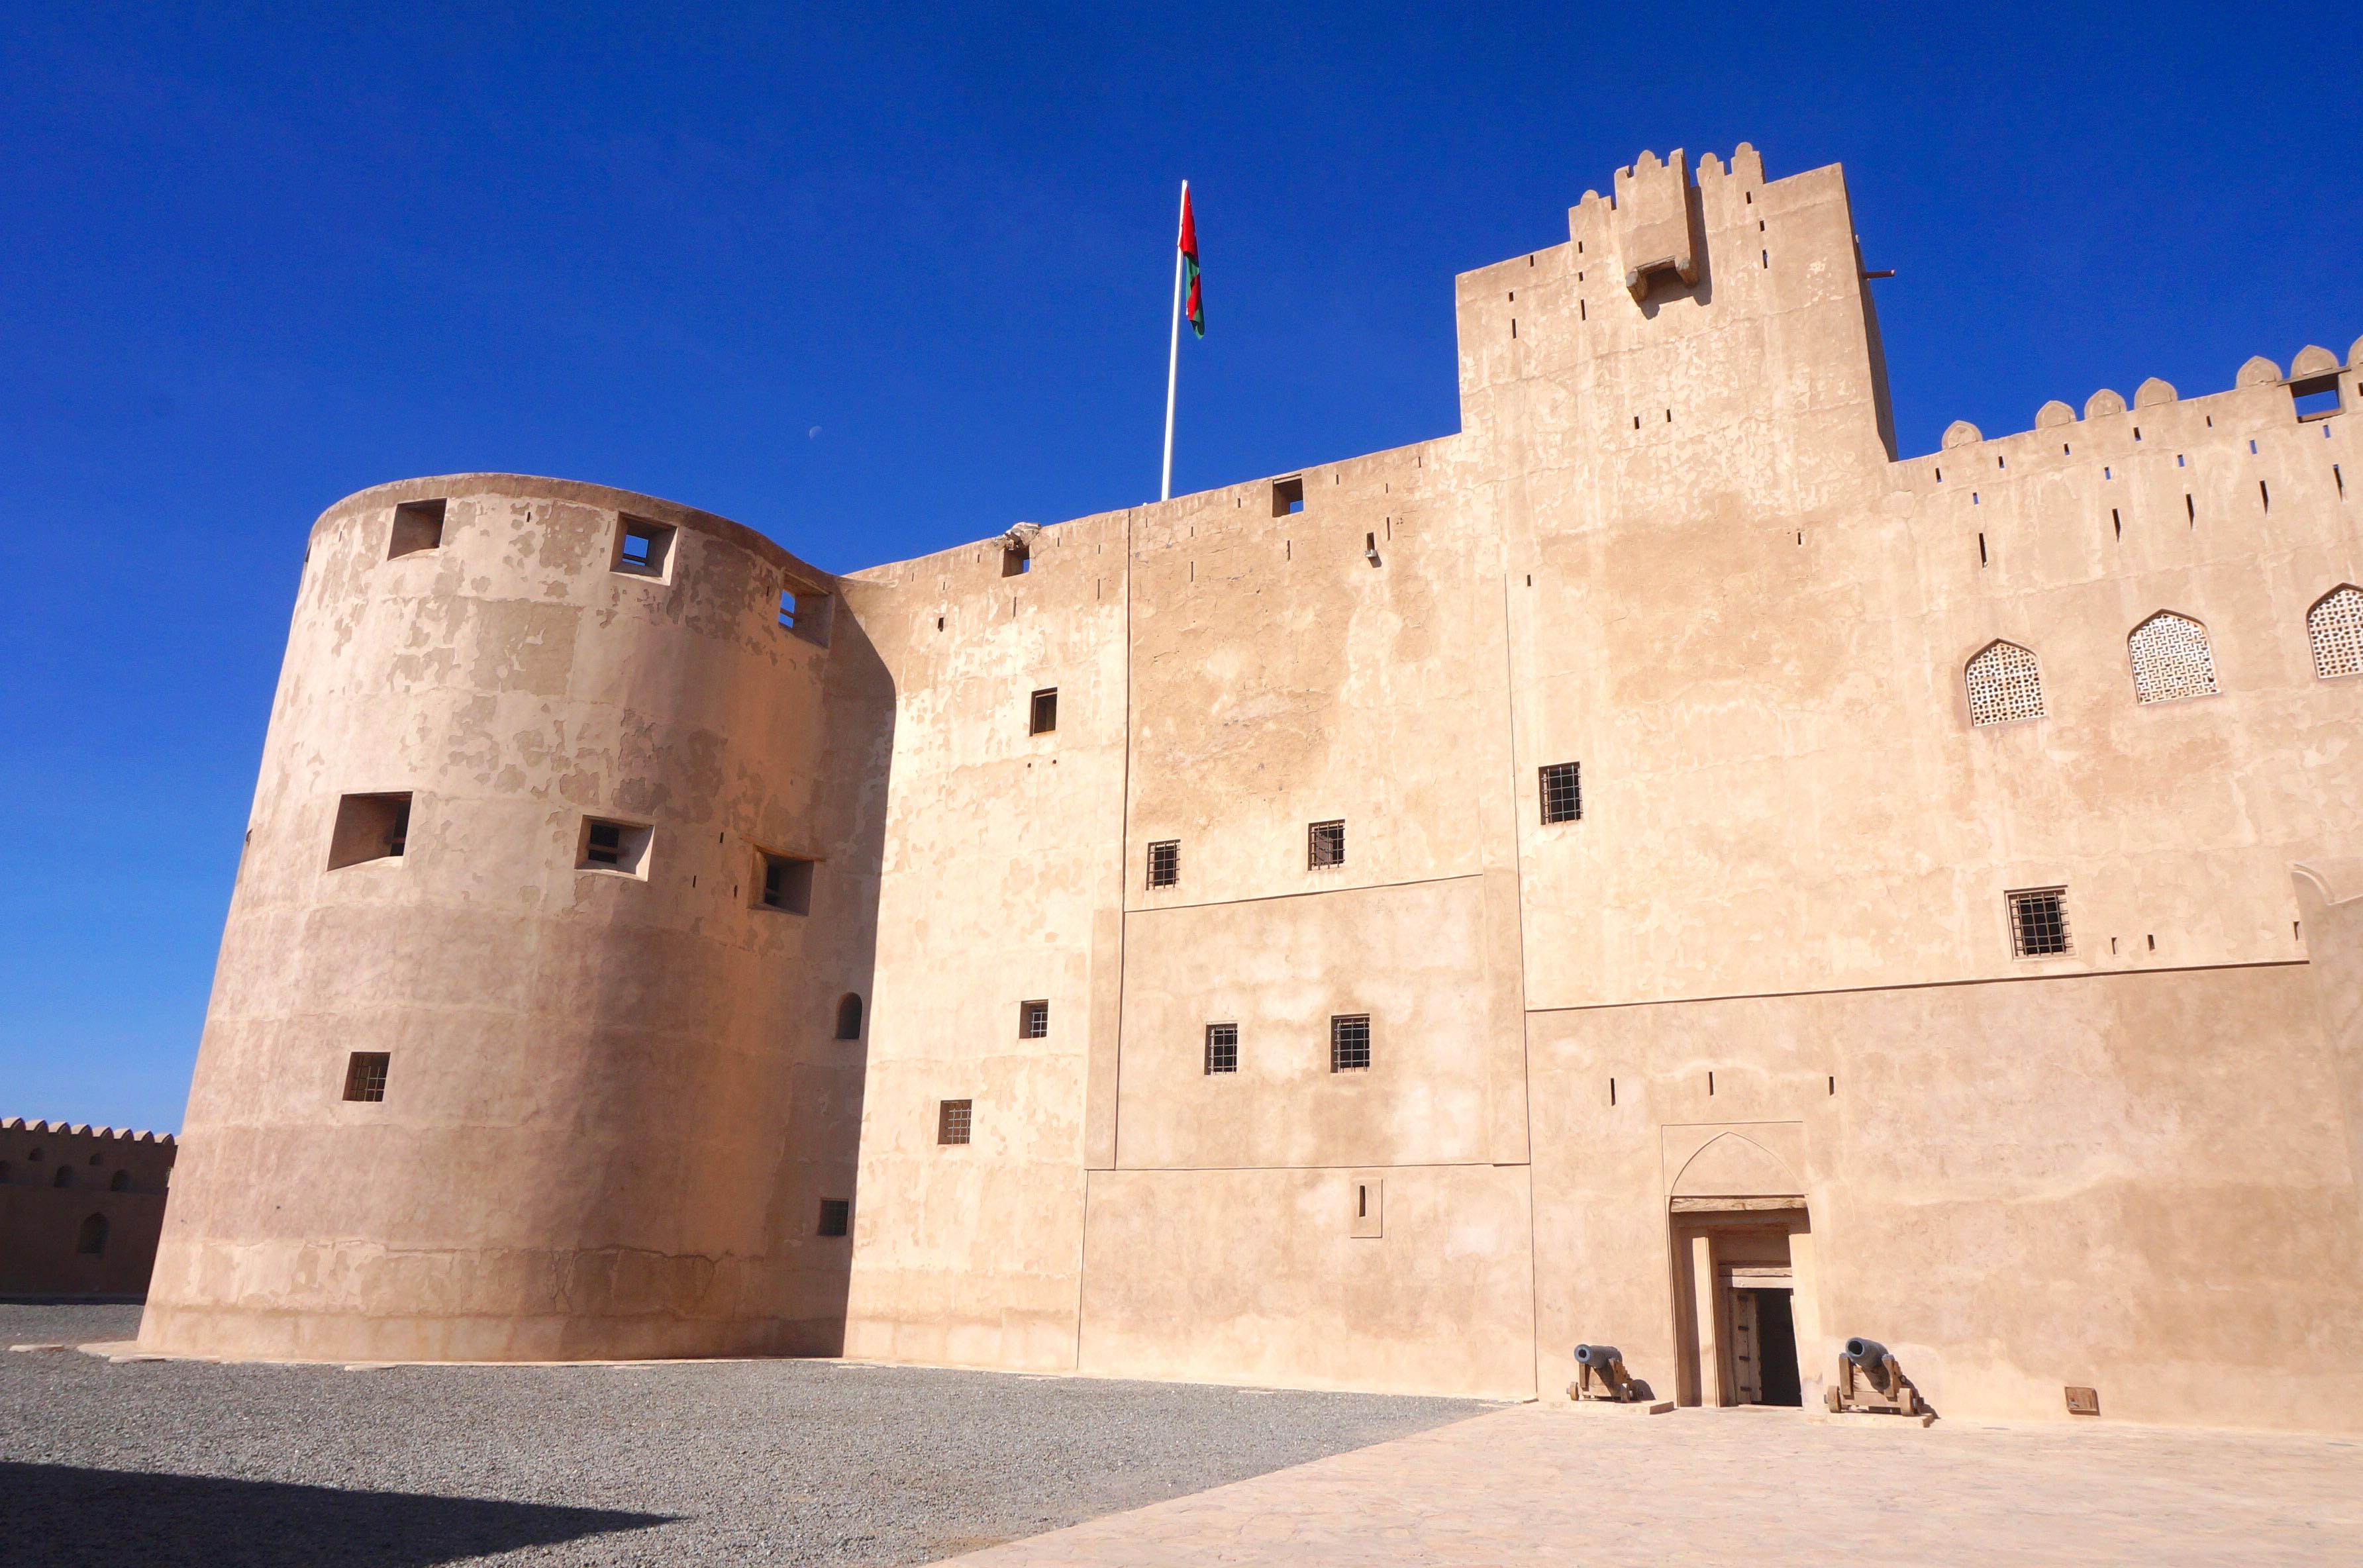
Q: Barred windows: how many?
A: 10